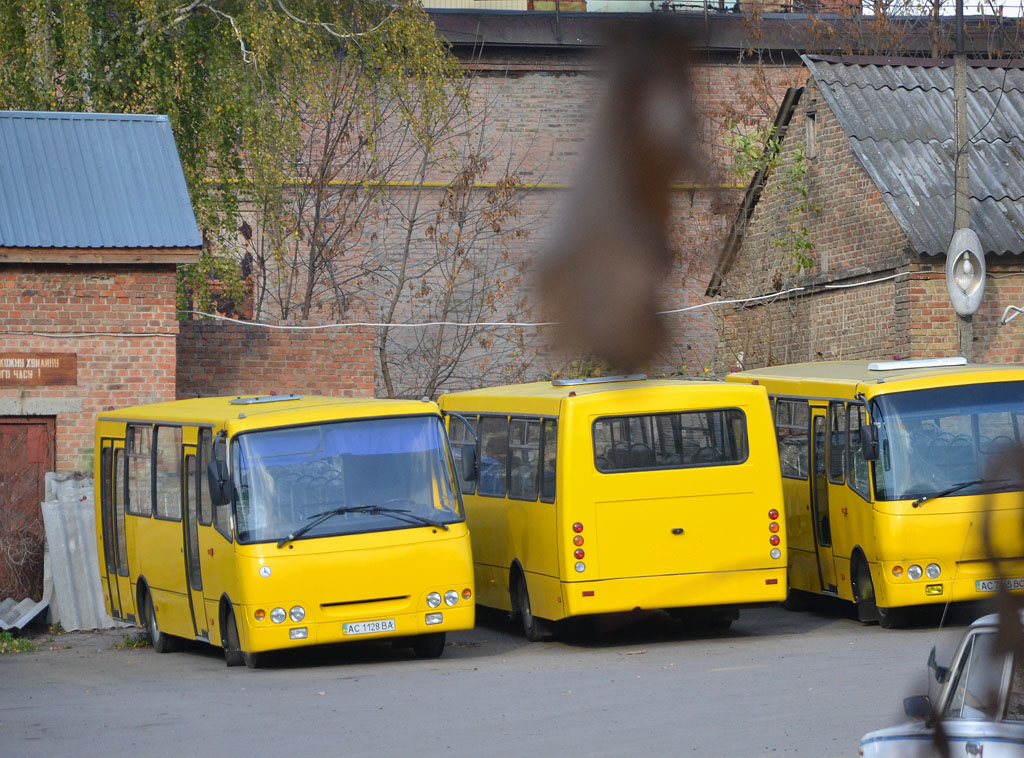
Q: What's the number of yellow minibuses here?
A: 3